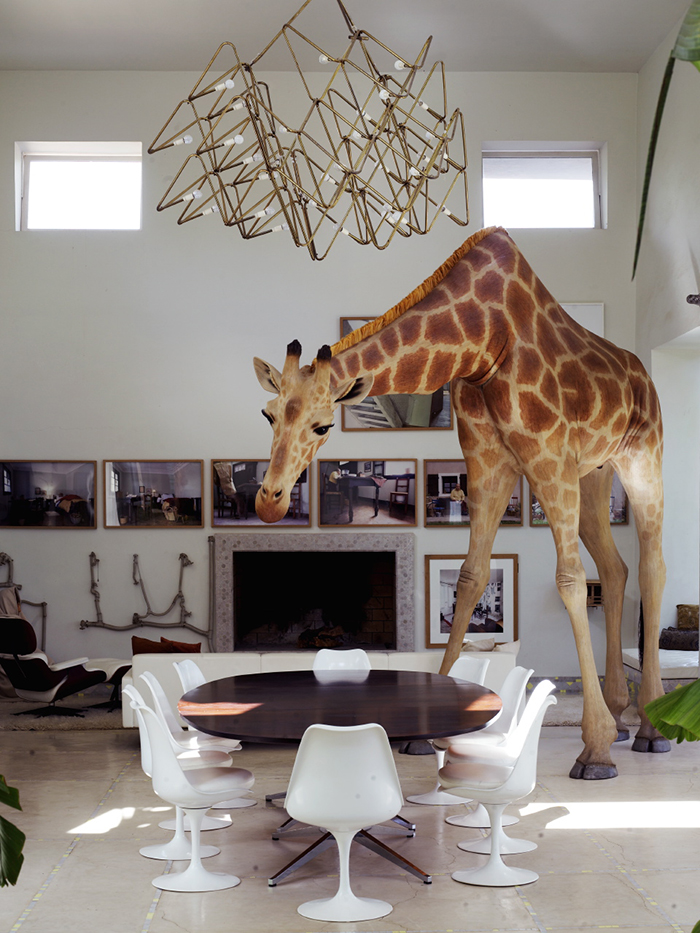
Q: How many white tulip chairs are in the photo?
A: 10